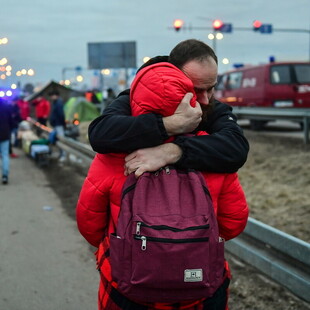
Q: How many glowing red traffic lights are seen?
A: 3